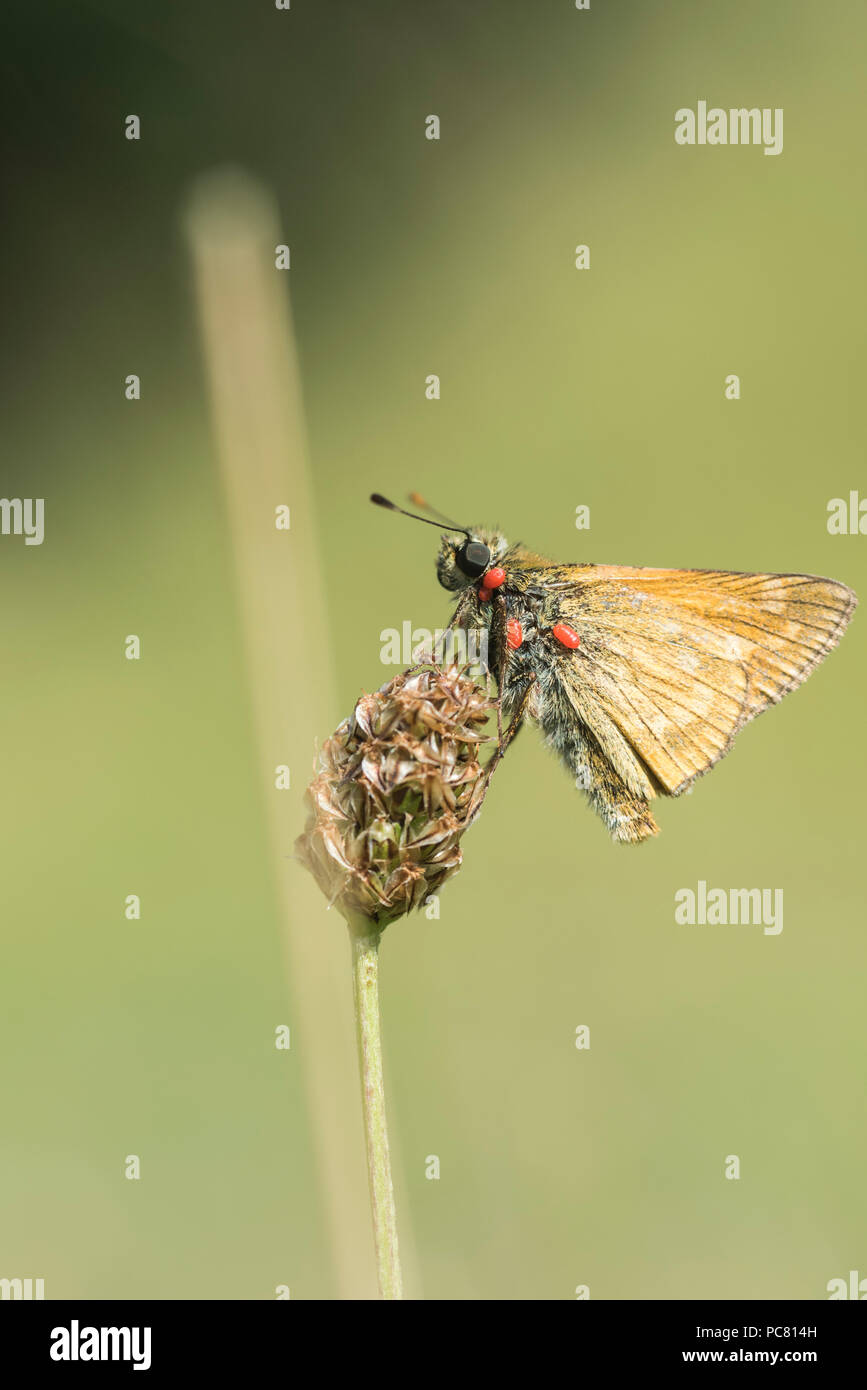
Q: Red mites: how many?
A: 4